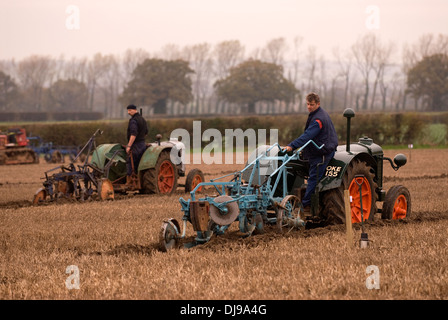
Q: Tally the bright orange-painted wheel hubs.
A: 4